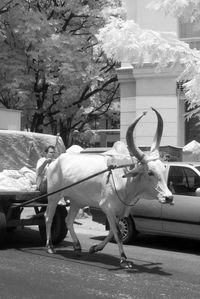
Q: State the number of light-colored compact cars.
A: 1